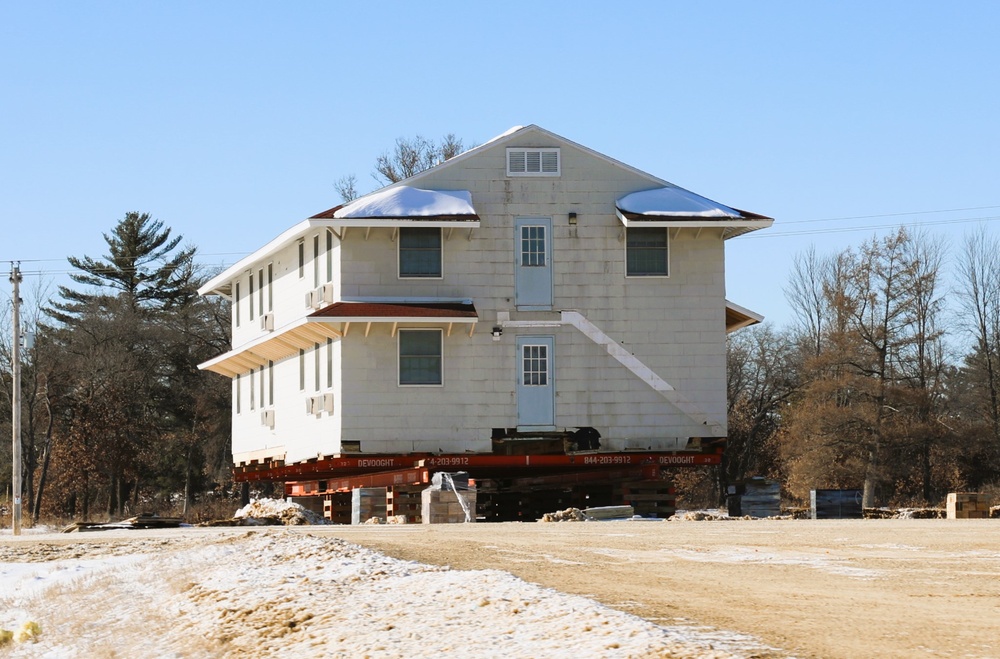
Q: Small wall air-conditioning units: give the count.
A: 6